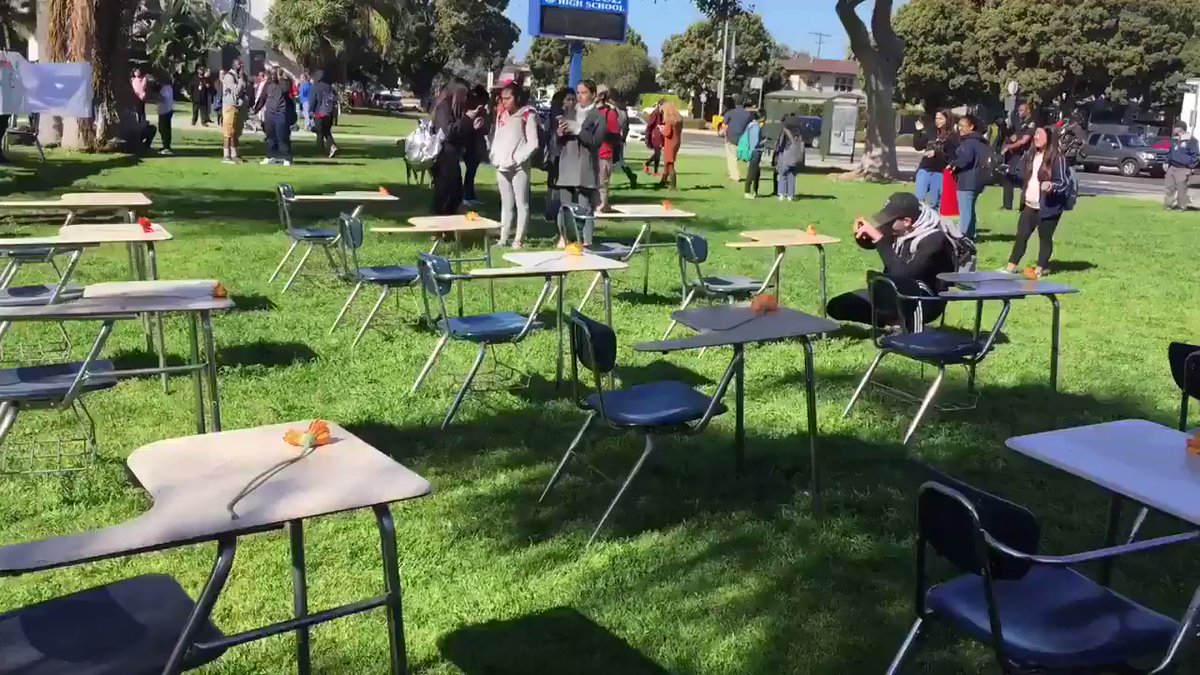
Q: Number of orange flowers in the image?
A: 11